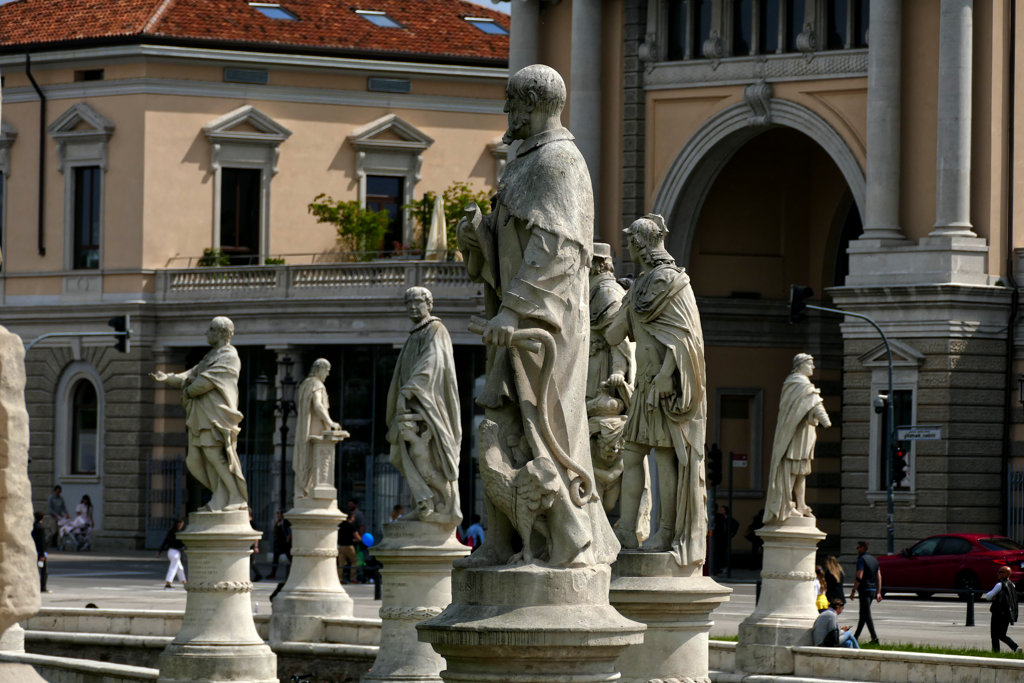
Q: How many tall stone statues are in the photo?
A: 7